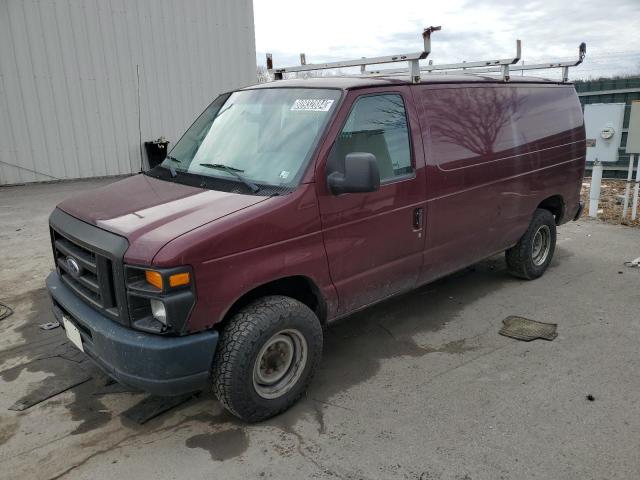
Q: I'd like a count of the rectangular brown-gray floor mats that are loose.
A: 1